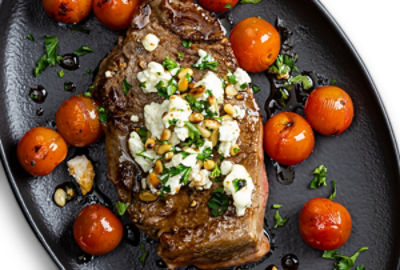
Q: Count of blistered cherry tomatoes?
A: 10